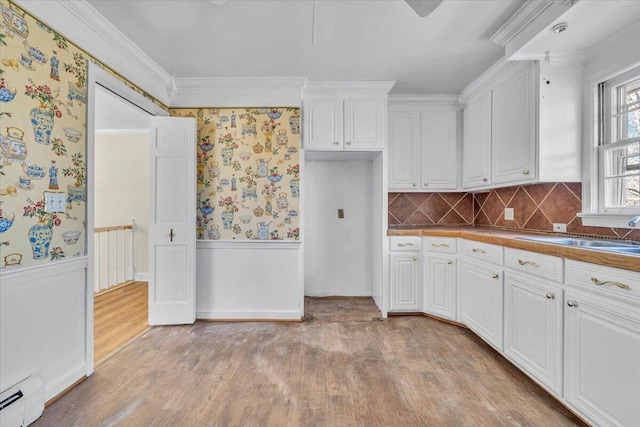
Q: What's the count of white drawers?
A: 5